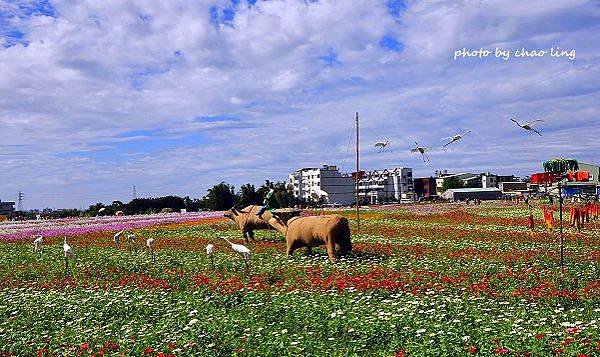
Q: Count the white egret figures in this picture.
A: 11